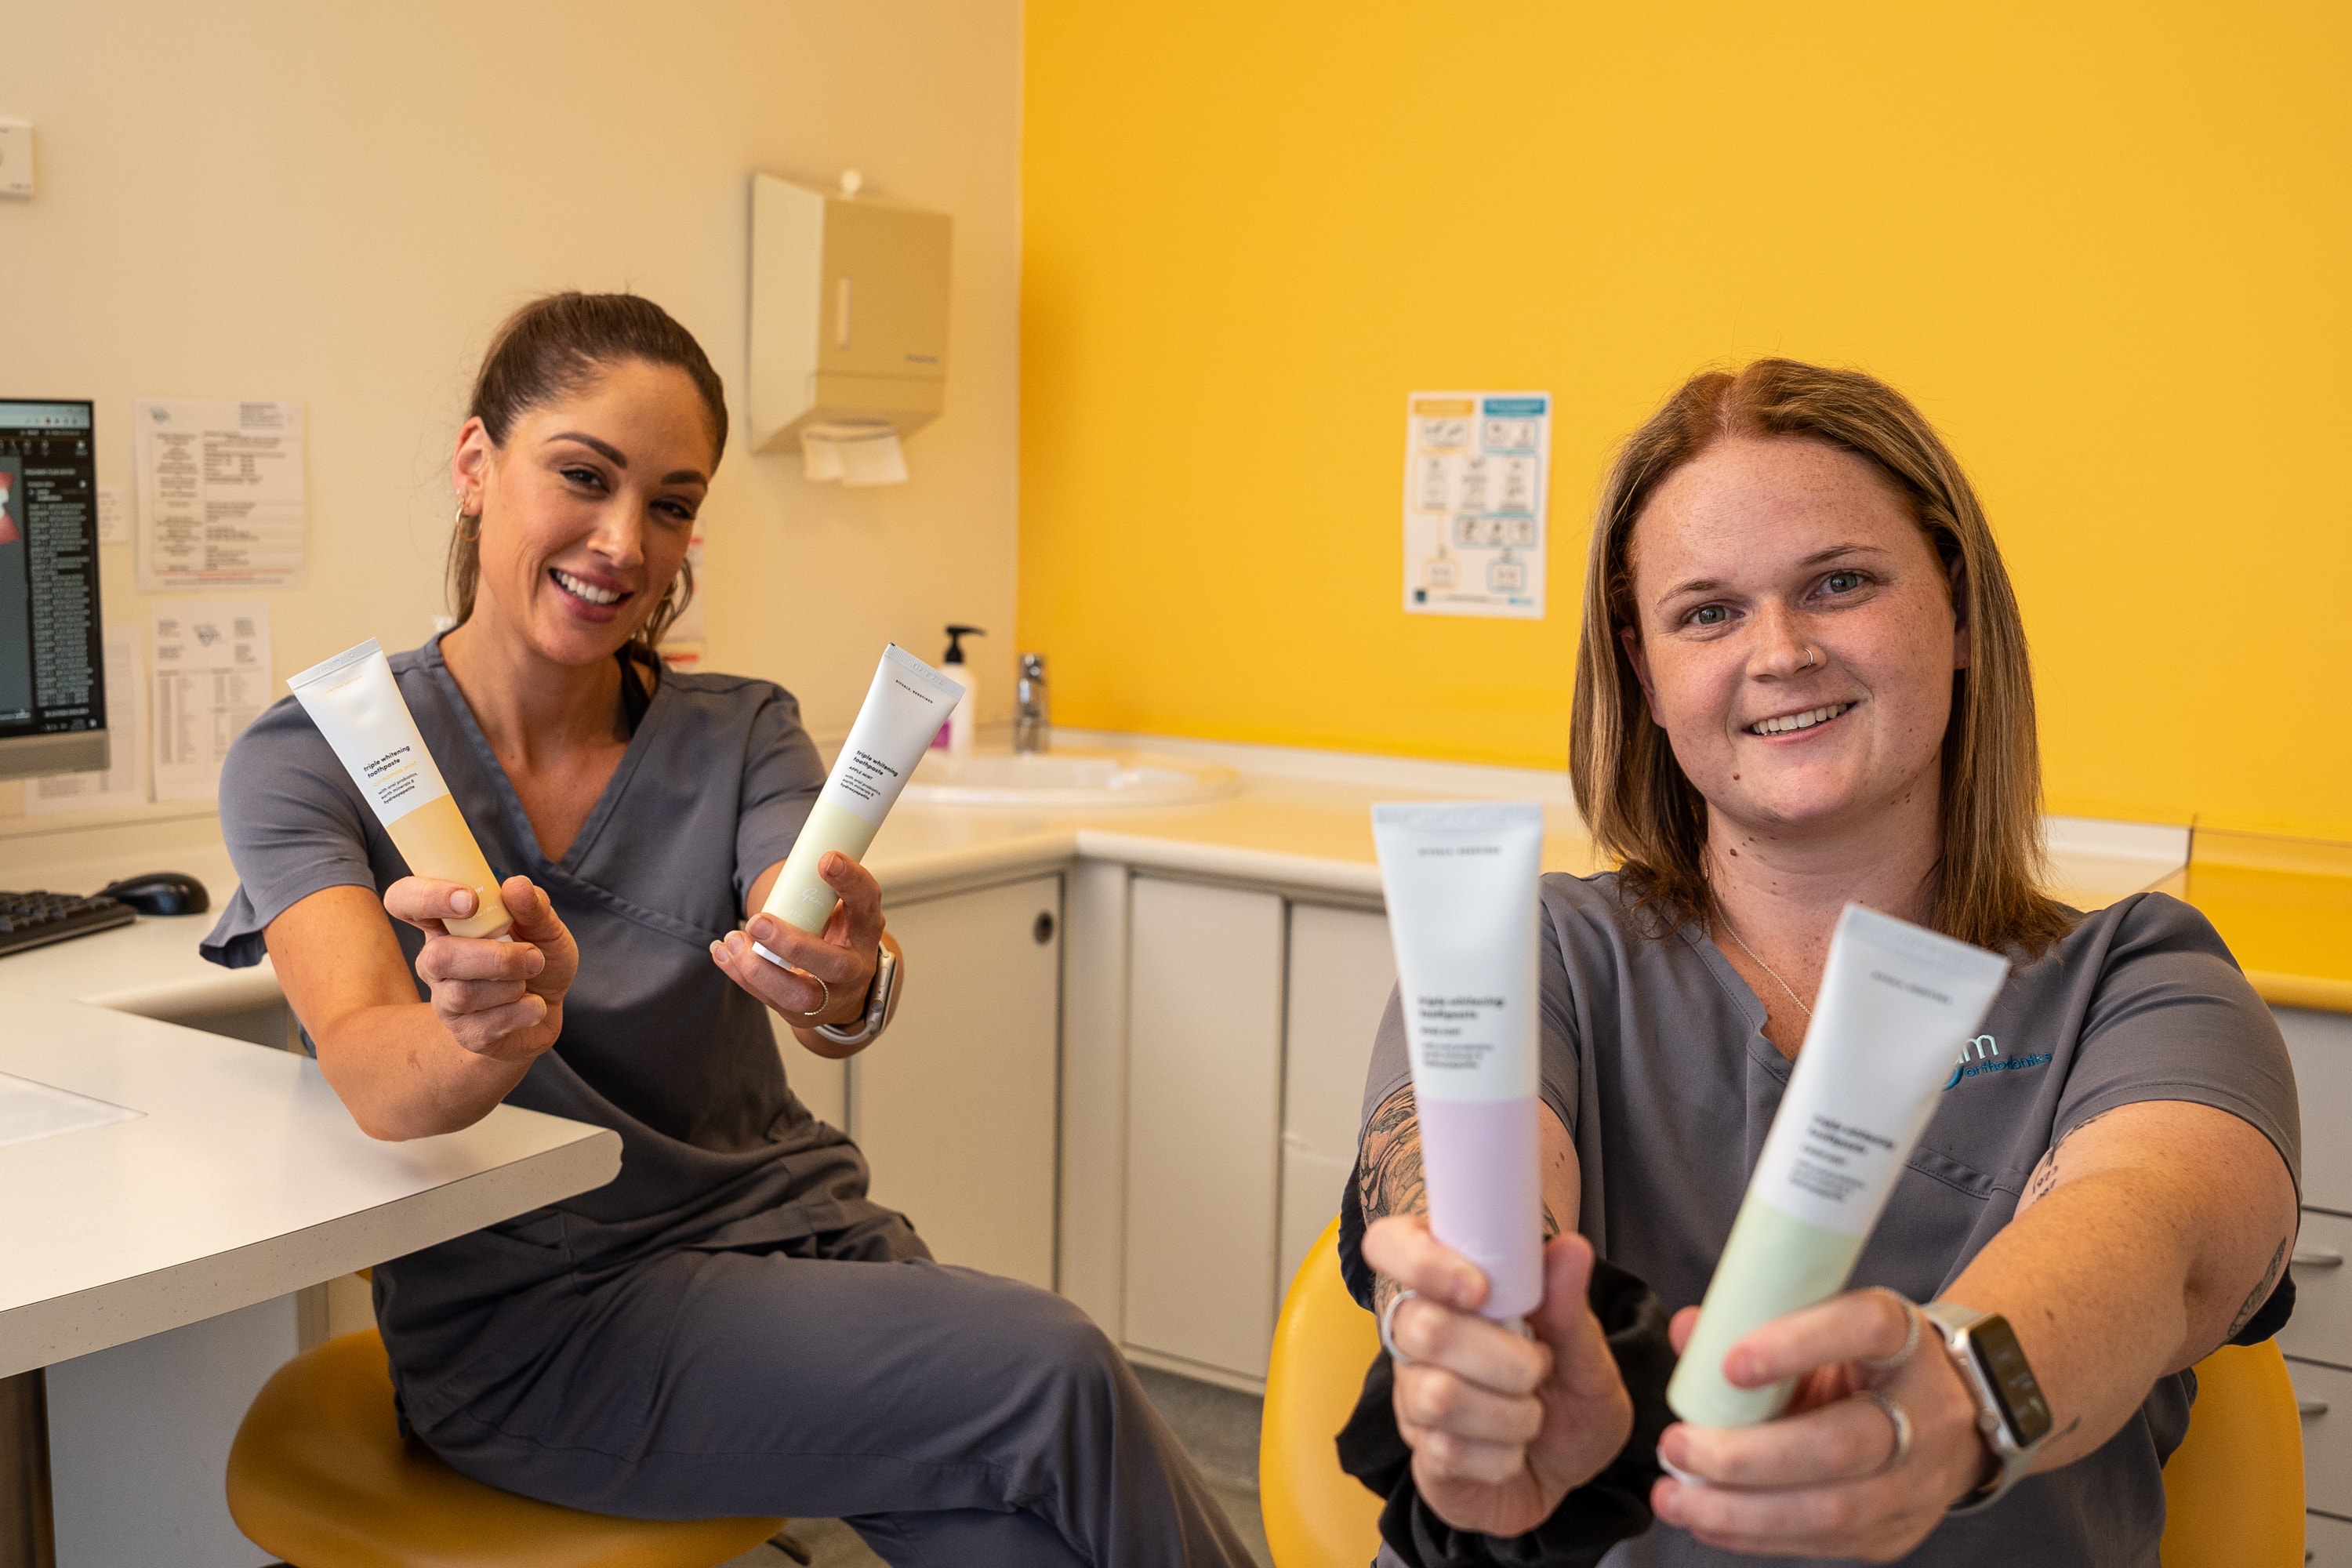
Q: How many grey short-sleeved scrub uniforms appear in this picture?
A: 2